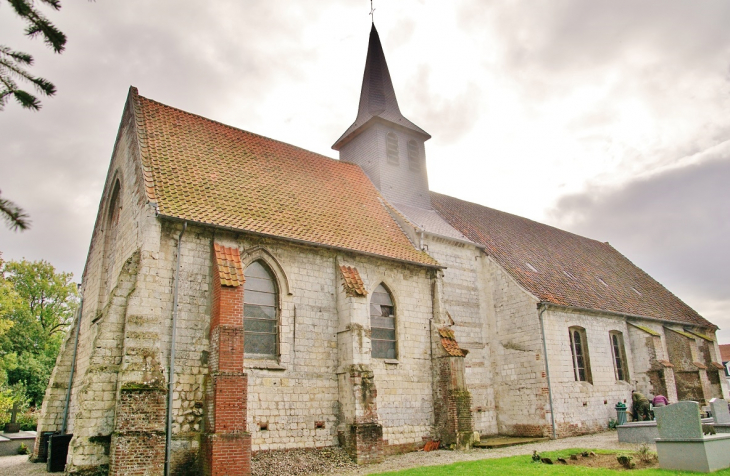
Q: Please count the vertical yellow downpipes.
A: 0